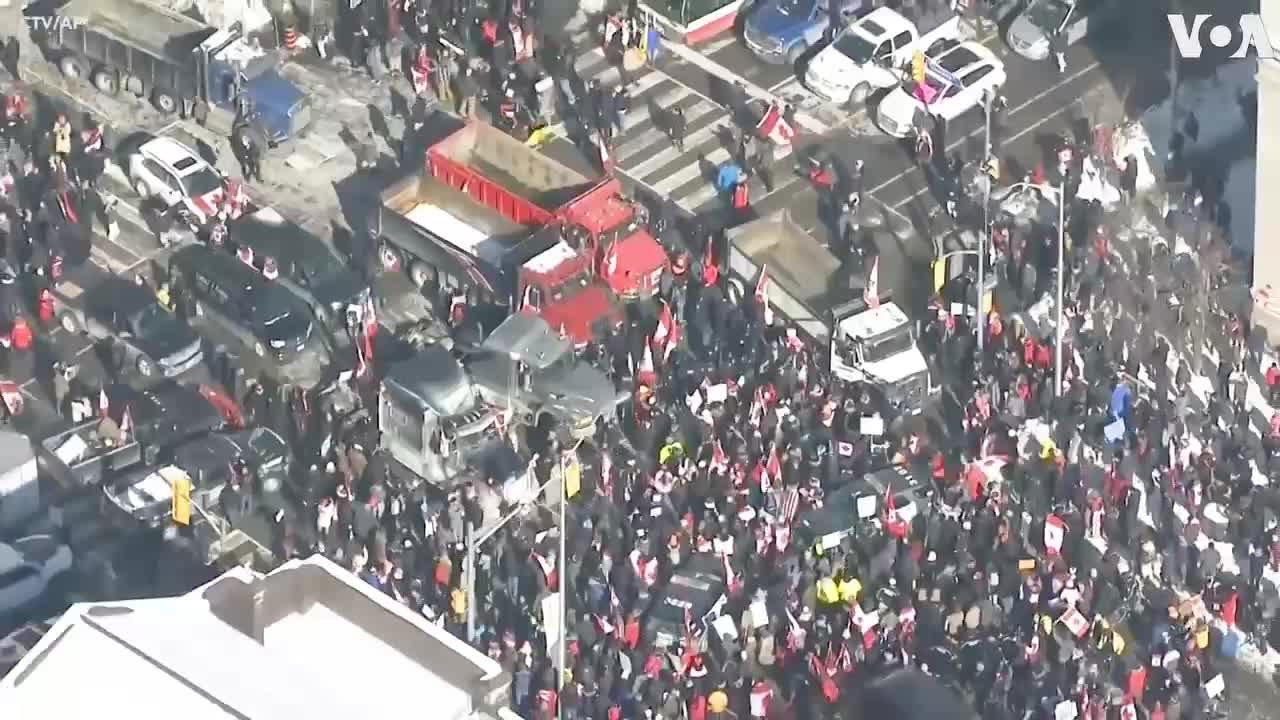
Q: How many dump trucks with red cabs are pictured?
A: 2